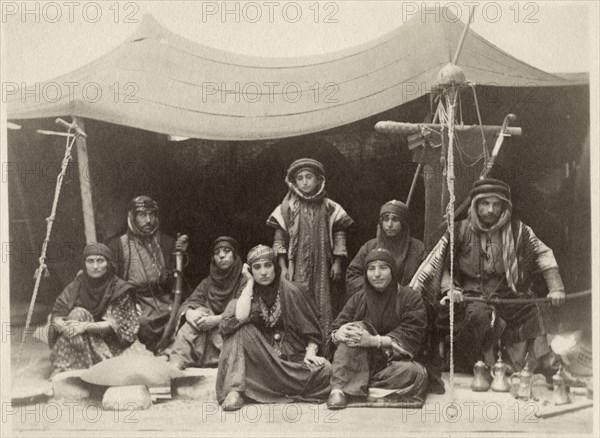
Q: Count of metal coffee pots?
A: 4